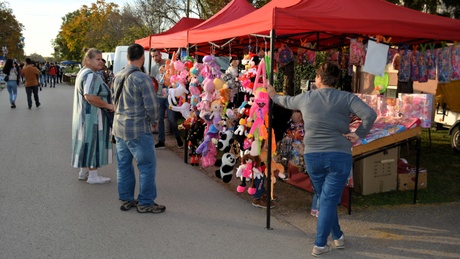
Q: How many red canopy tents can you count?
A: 3